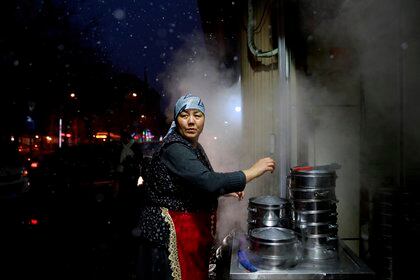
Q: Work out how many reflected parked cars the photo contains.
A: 0